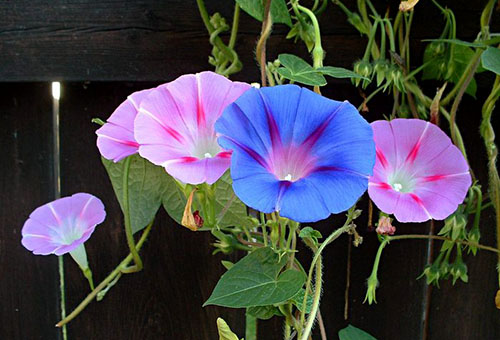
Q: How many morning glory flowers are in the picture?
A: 5